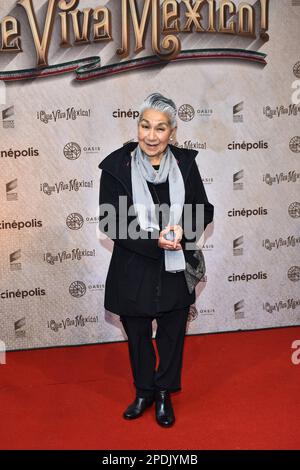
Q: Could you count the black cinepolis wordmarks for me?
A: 7